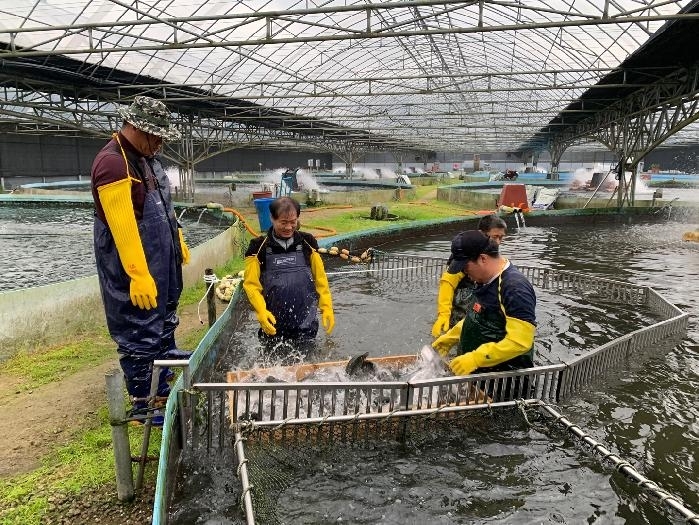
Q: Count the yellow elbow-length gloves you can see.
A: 7